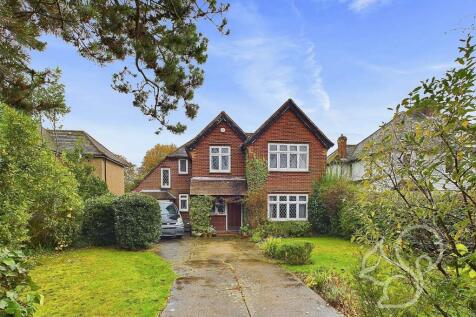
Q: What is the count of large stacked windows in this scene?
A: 2